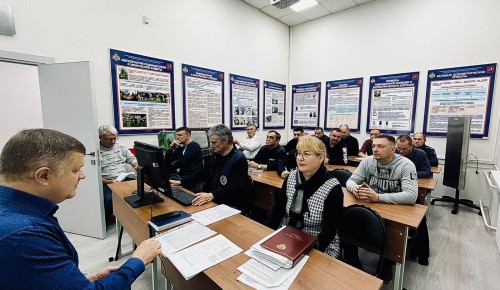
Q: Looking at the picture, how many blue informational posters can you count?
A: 8